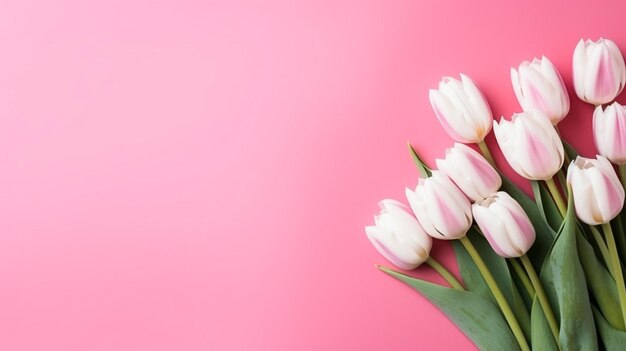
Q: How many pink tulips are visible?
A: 10